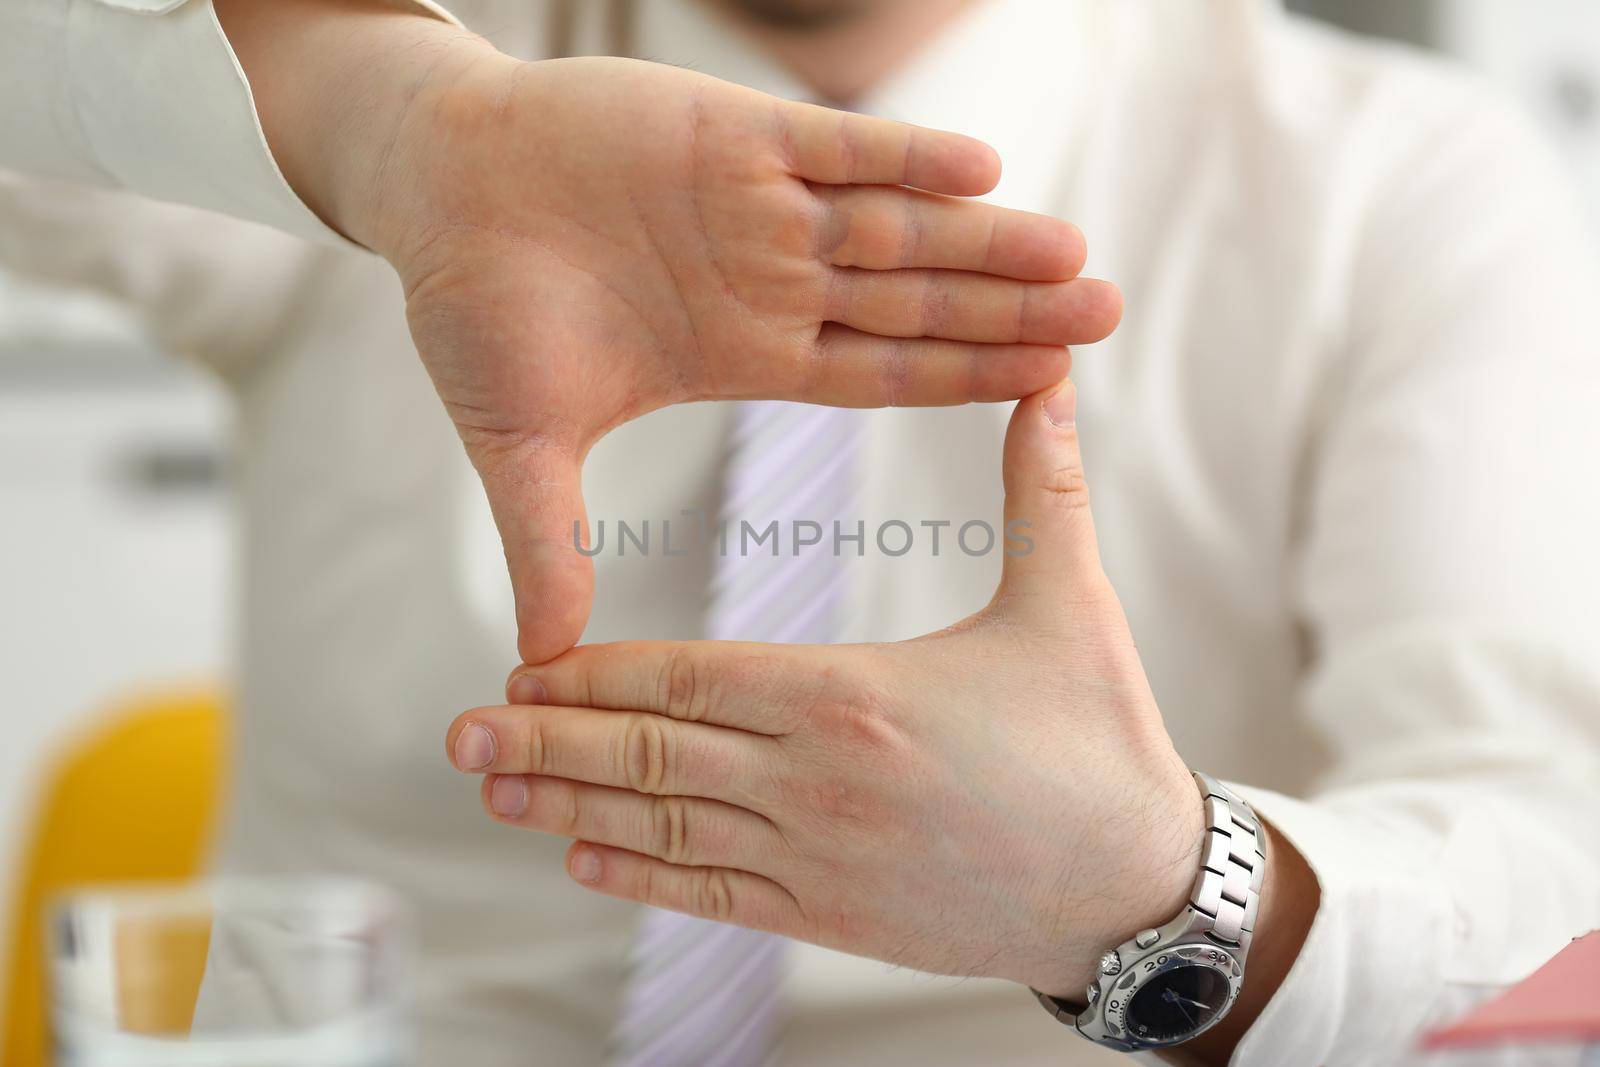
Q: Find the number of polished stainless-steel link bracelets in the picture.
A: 1